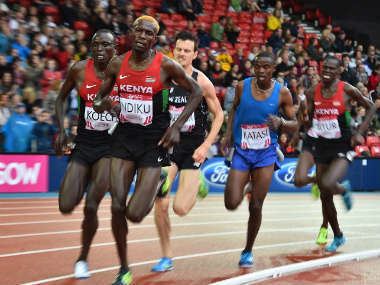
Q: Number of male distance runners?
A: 5